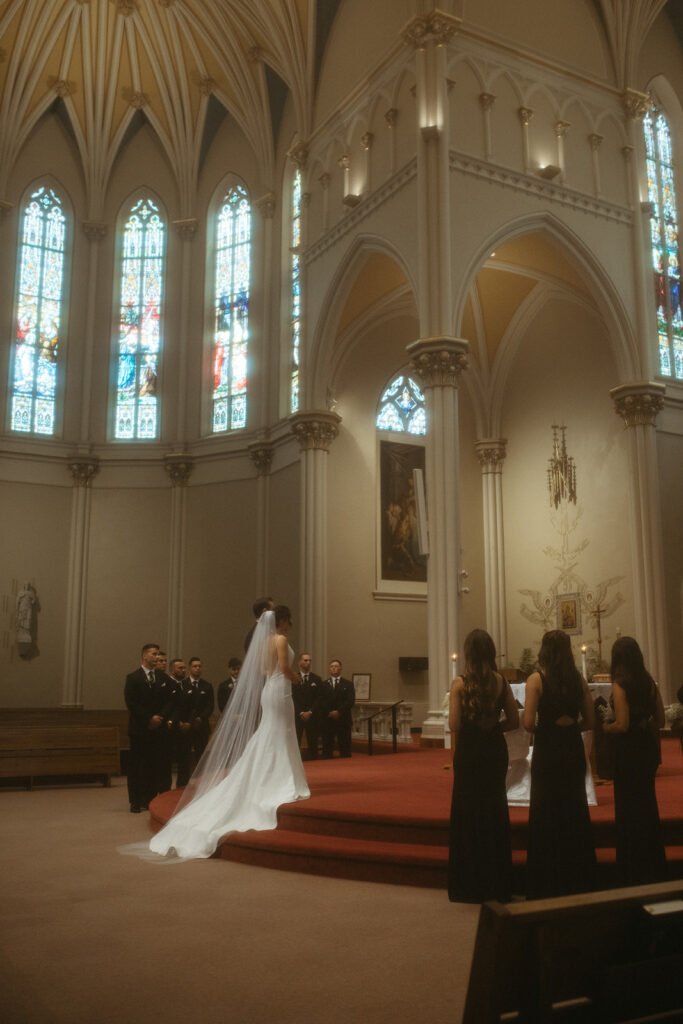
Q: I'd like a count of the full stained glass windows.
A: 3